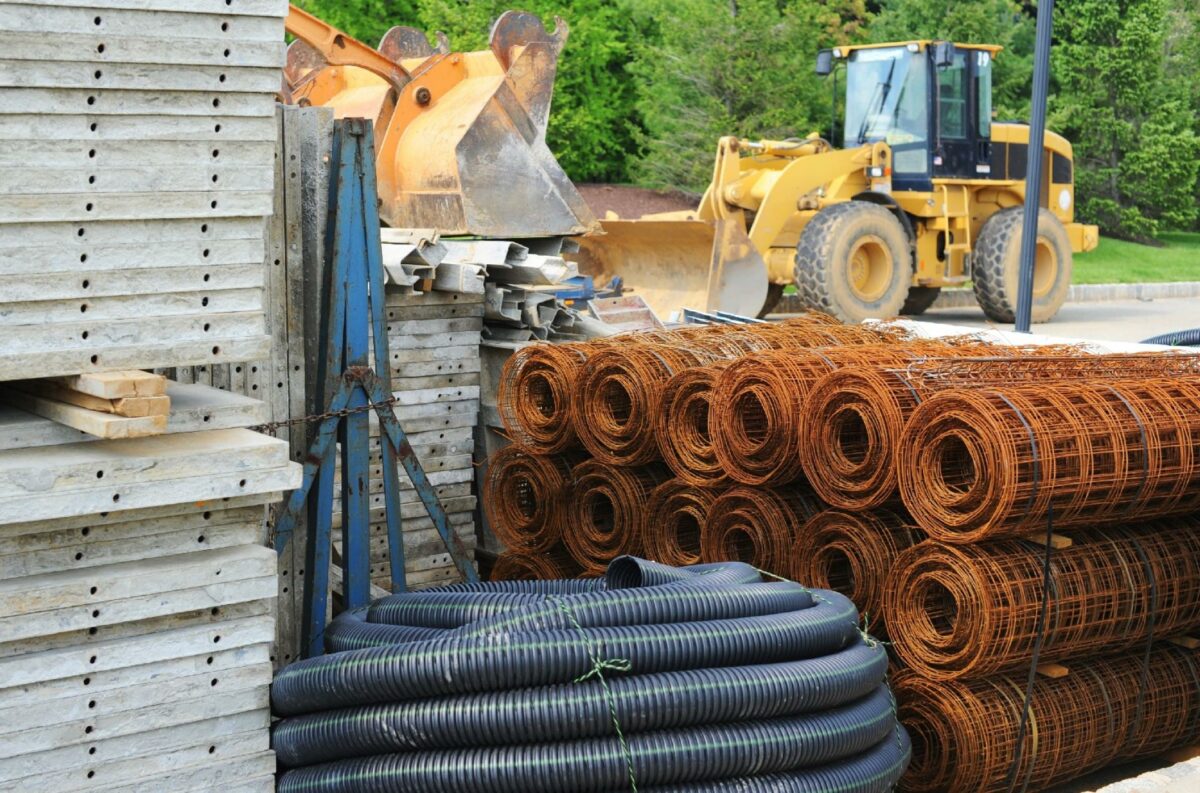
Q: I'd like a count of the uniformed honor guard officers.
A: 0